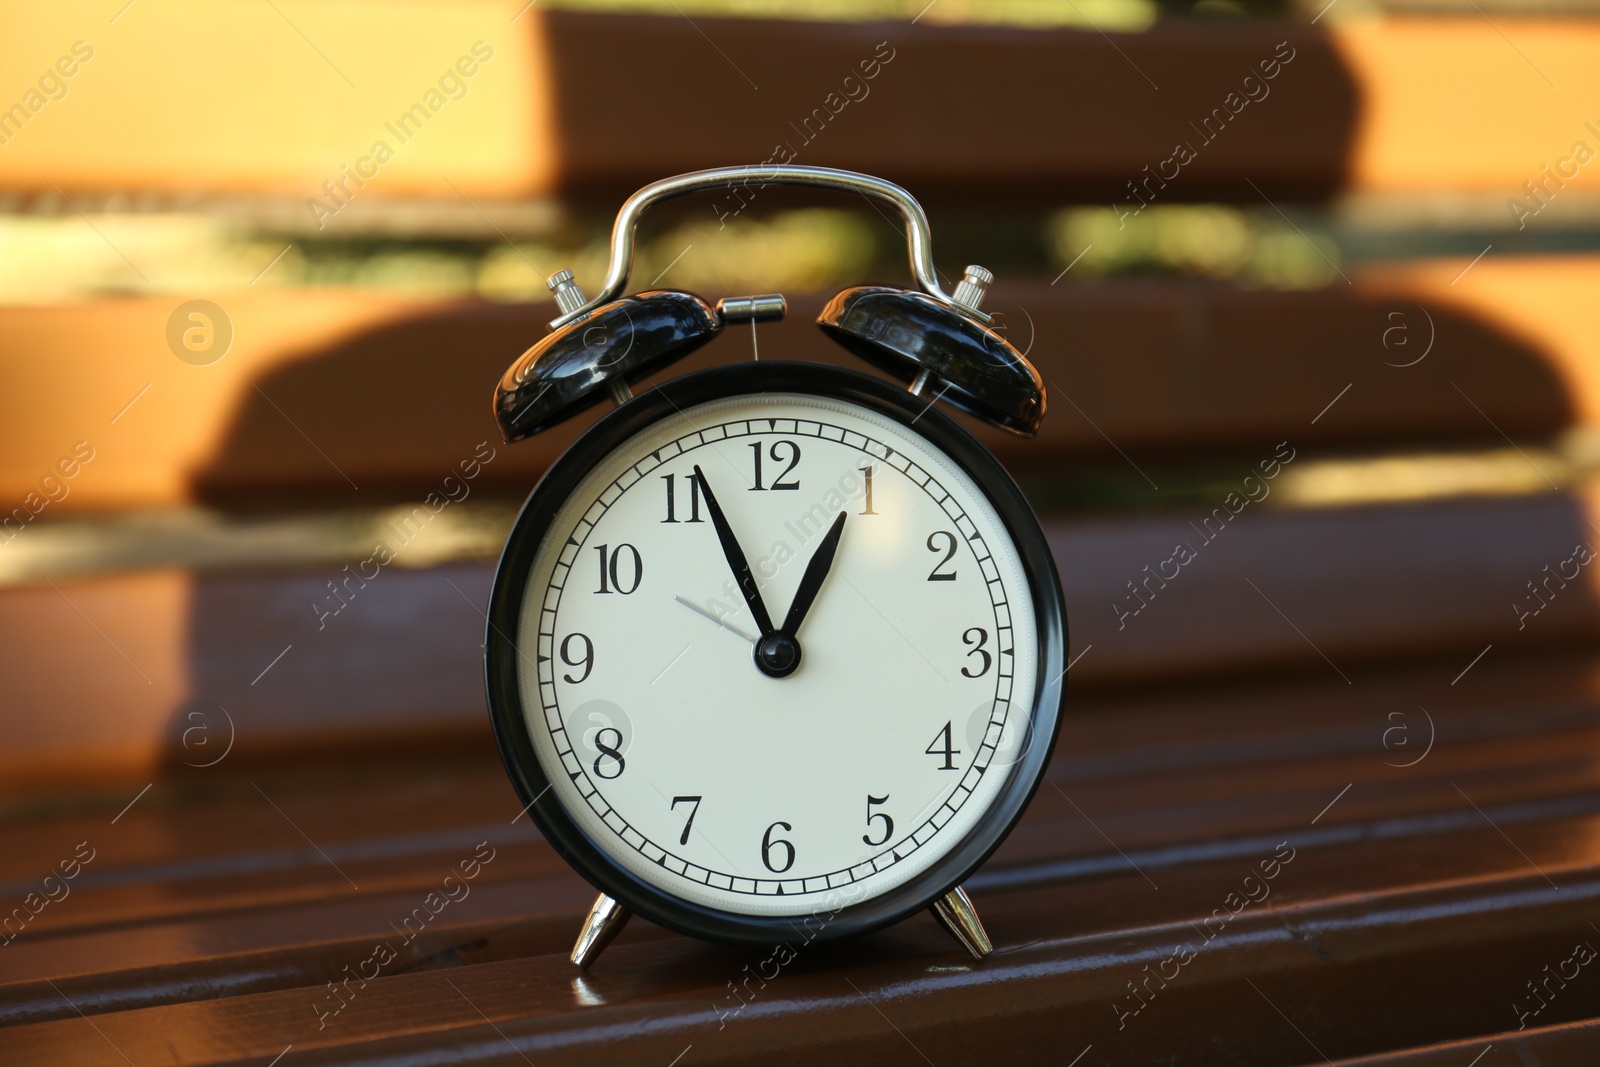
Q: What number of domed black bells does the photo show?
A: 2